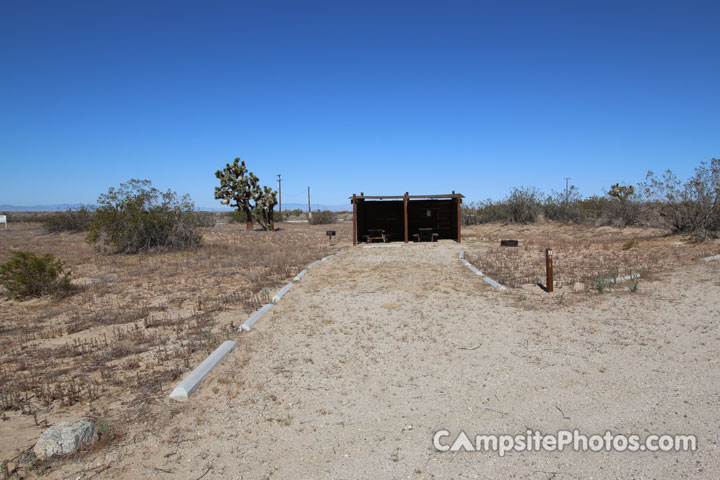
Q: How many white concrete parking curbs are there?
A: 13